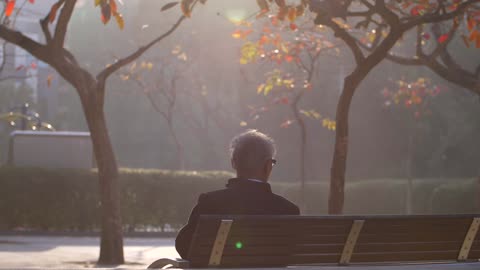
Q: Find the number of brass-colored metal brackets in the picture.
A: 3